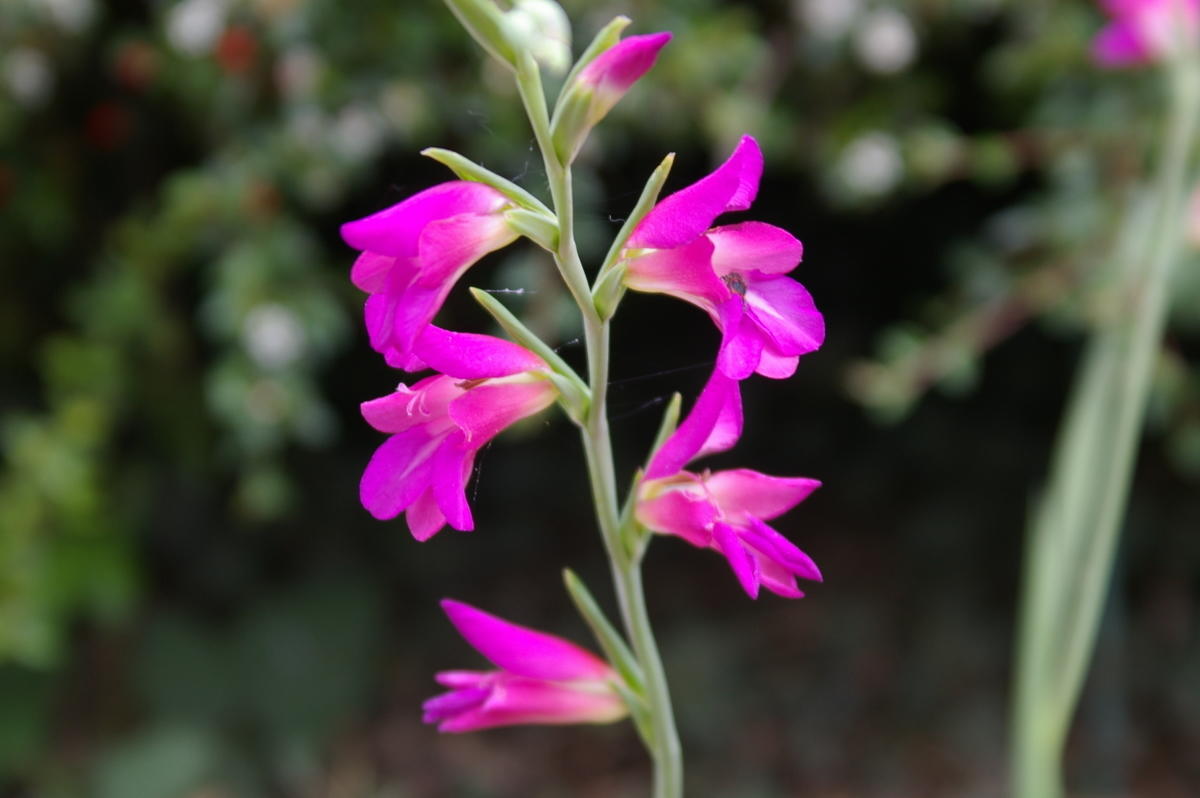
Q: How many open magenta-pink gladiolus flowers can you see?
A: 5